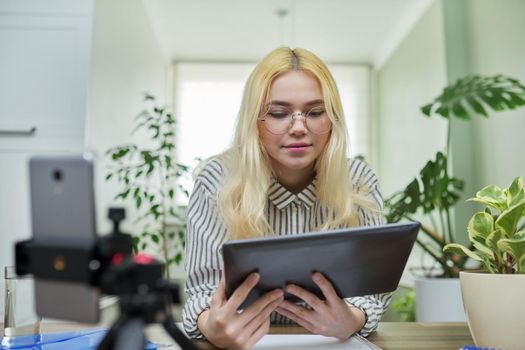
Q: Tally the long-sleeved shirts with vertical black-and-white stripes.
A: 1